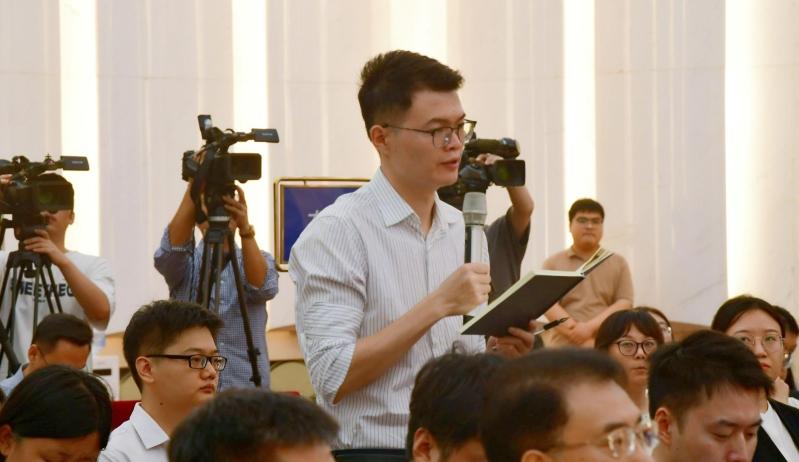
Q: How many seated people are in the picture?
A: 11